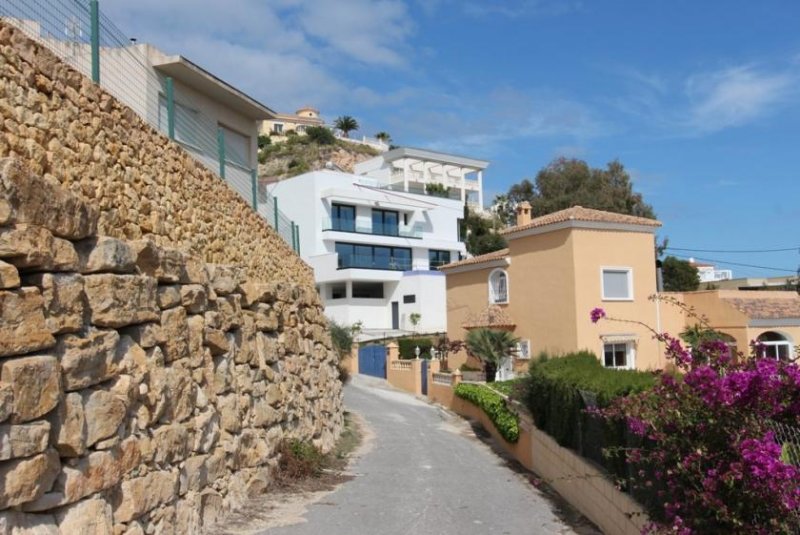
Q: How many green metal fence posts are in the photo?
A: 7